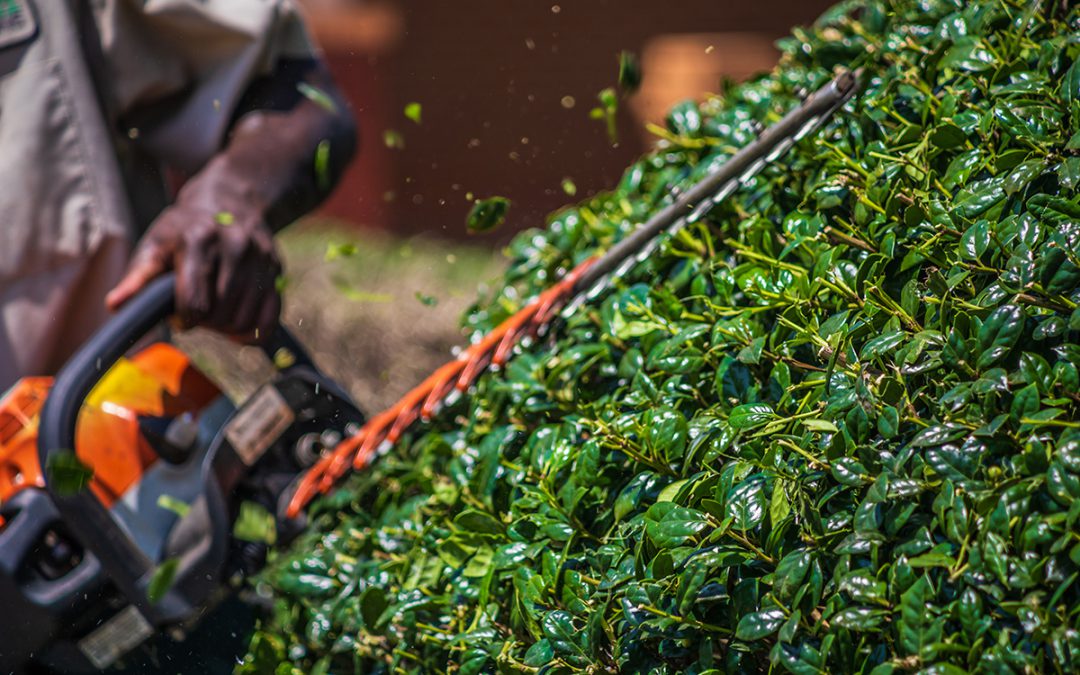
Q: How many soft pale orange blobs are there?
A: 2